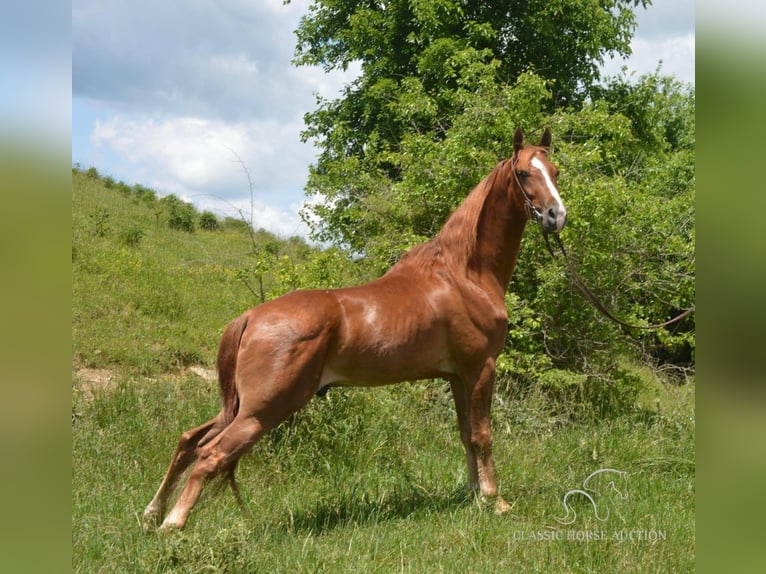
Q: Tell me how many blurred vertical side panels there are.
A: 2